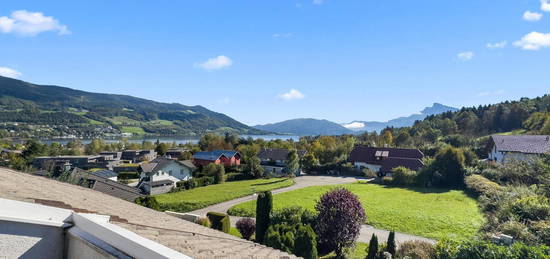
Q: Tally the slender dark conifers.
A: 3